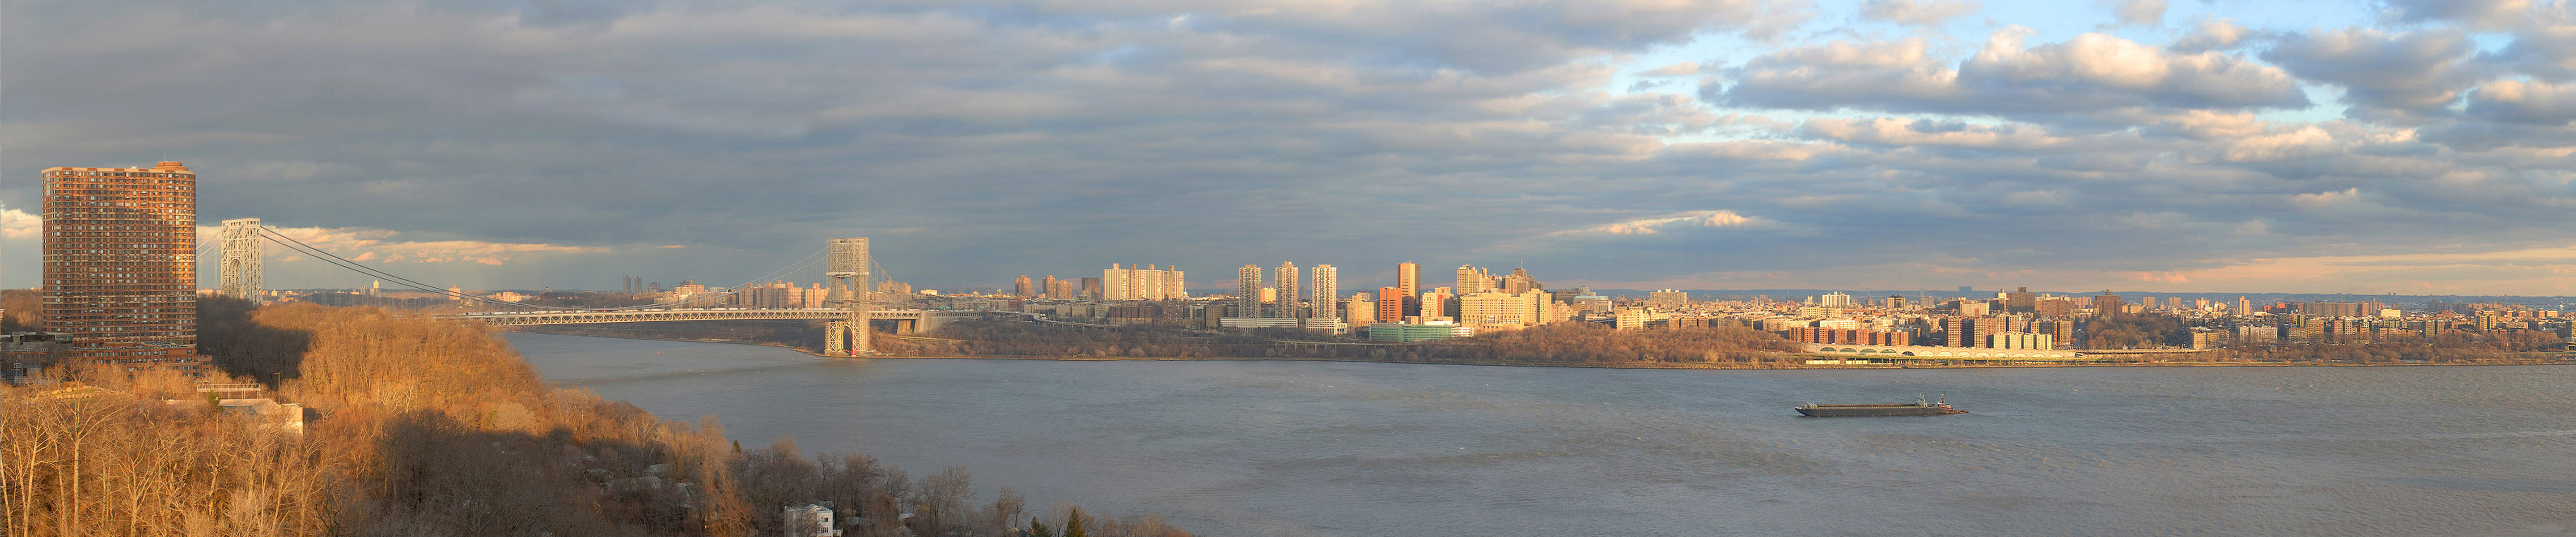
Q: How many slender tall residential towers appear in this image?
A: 3